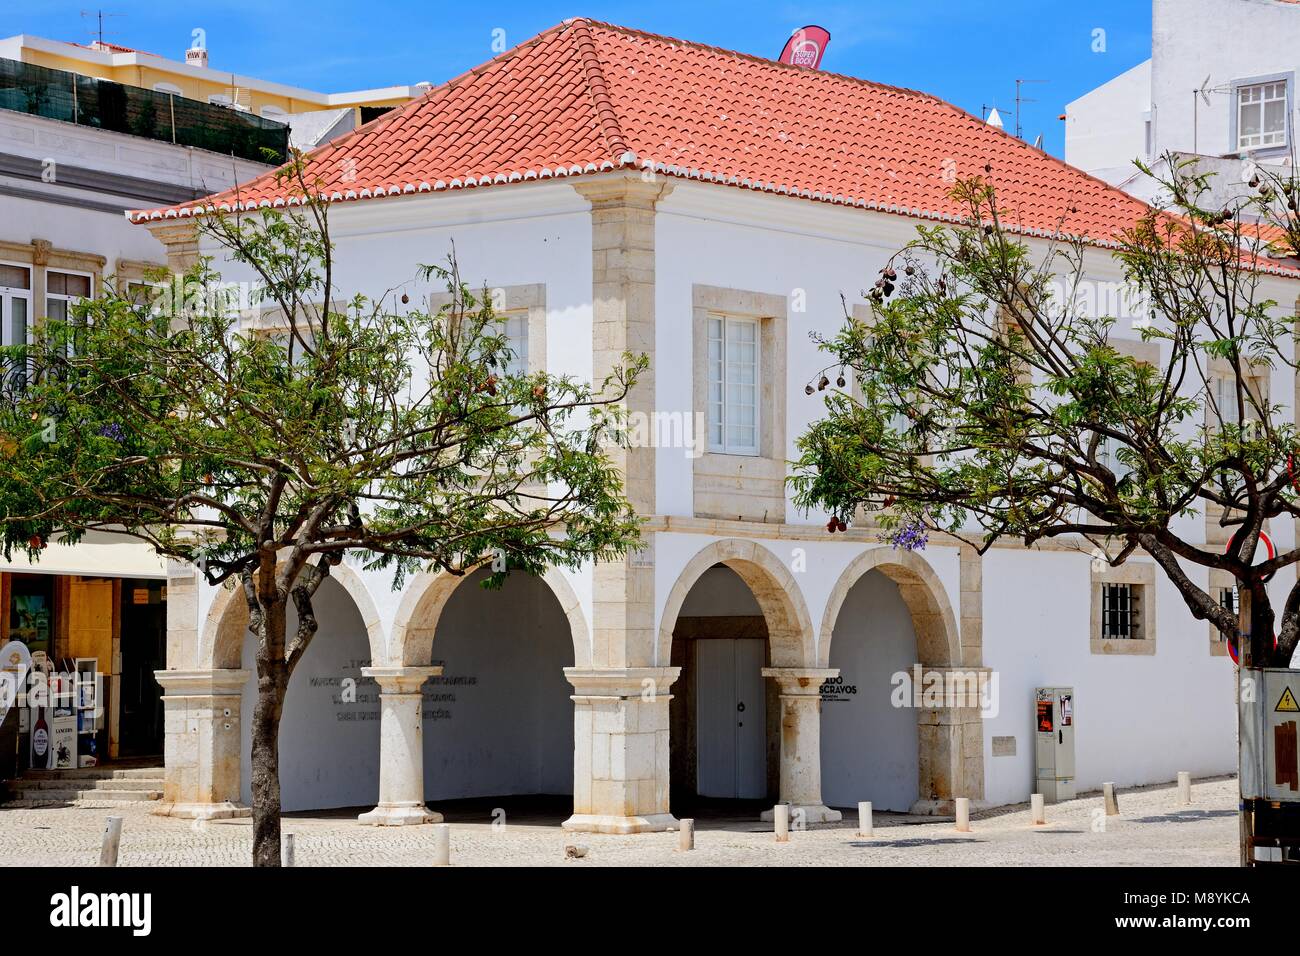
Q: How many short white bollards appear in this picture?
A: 10